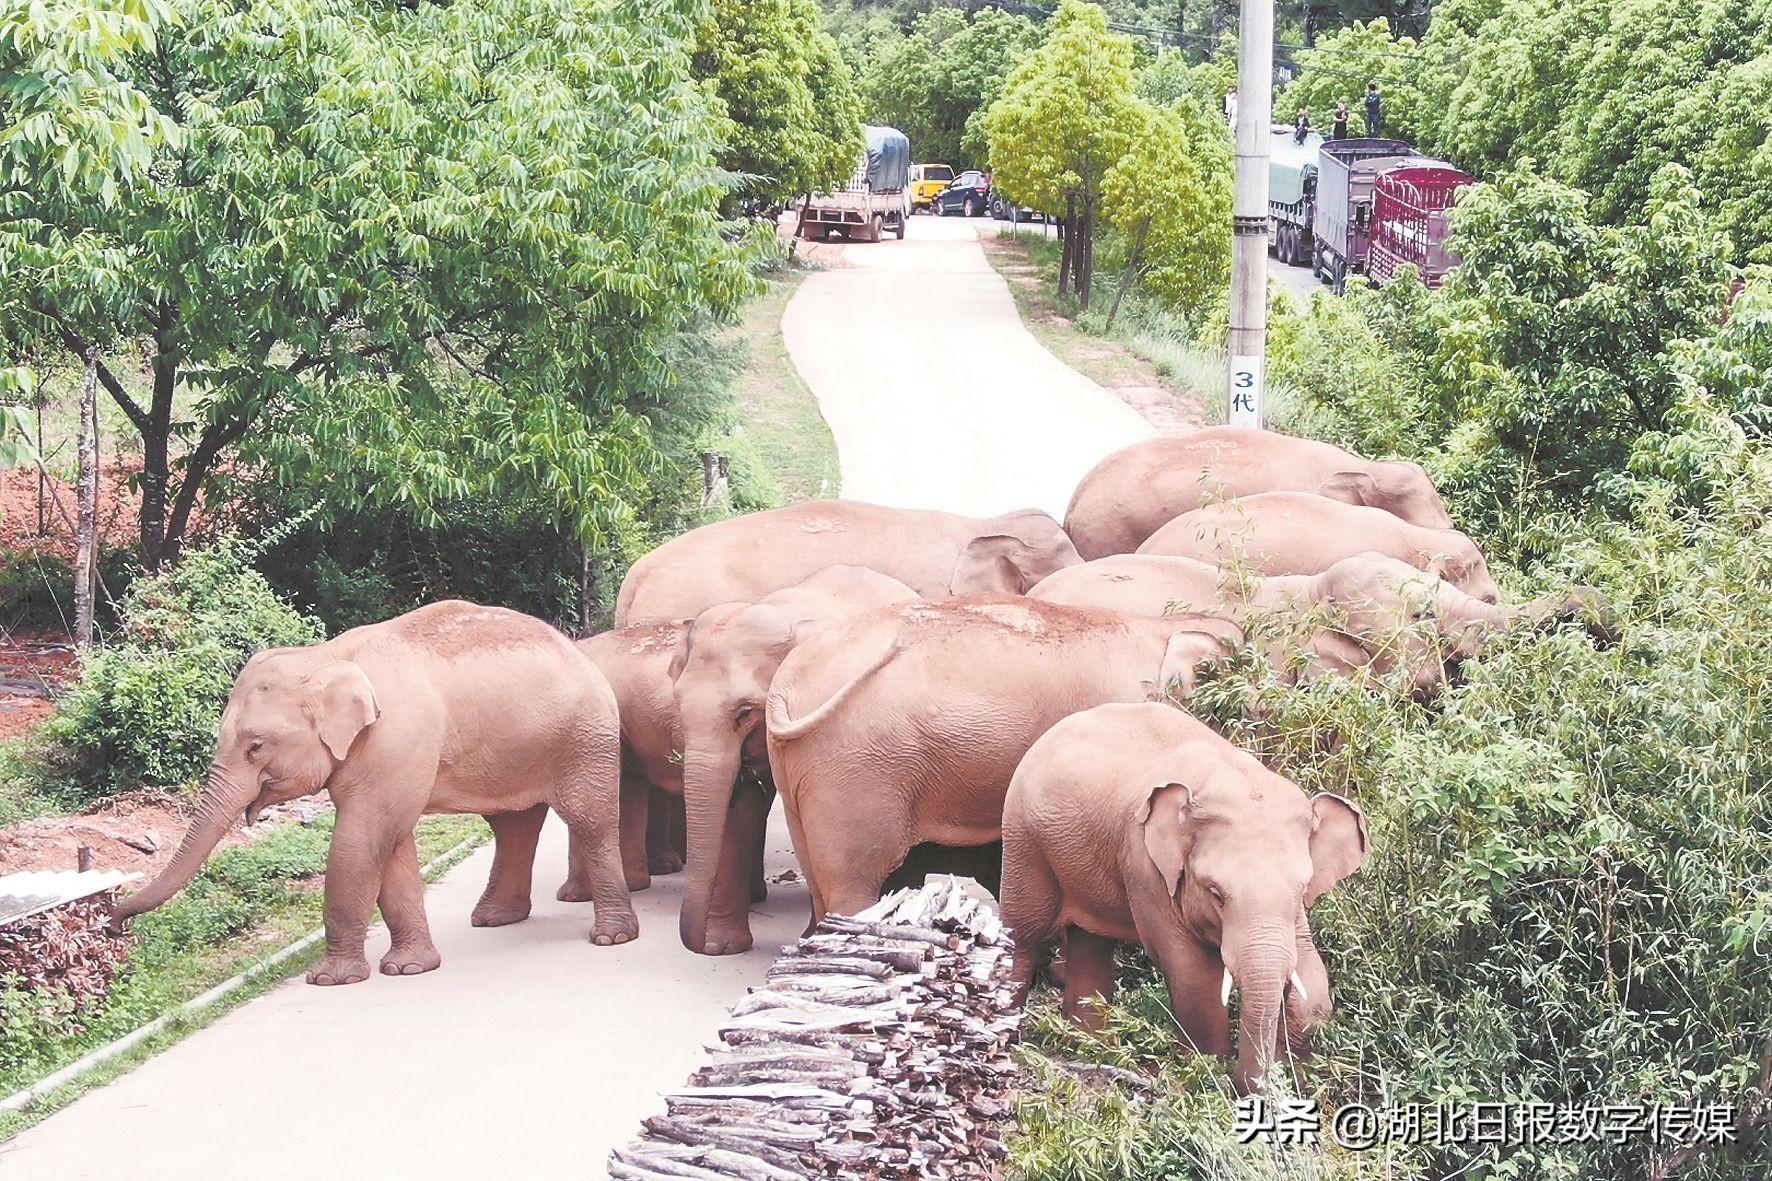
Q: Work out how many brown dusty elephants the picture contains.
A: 9